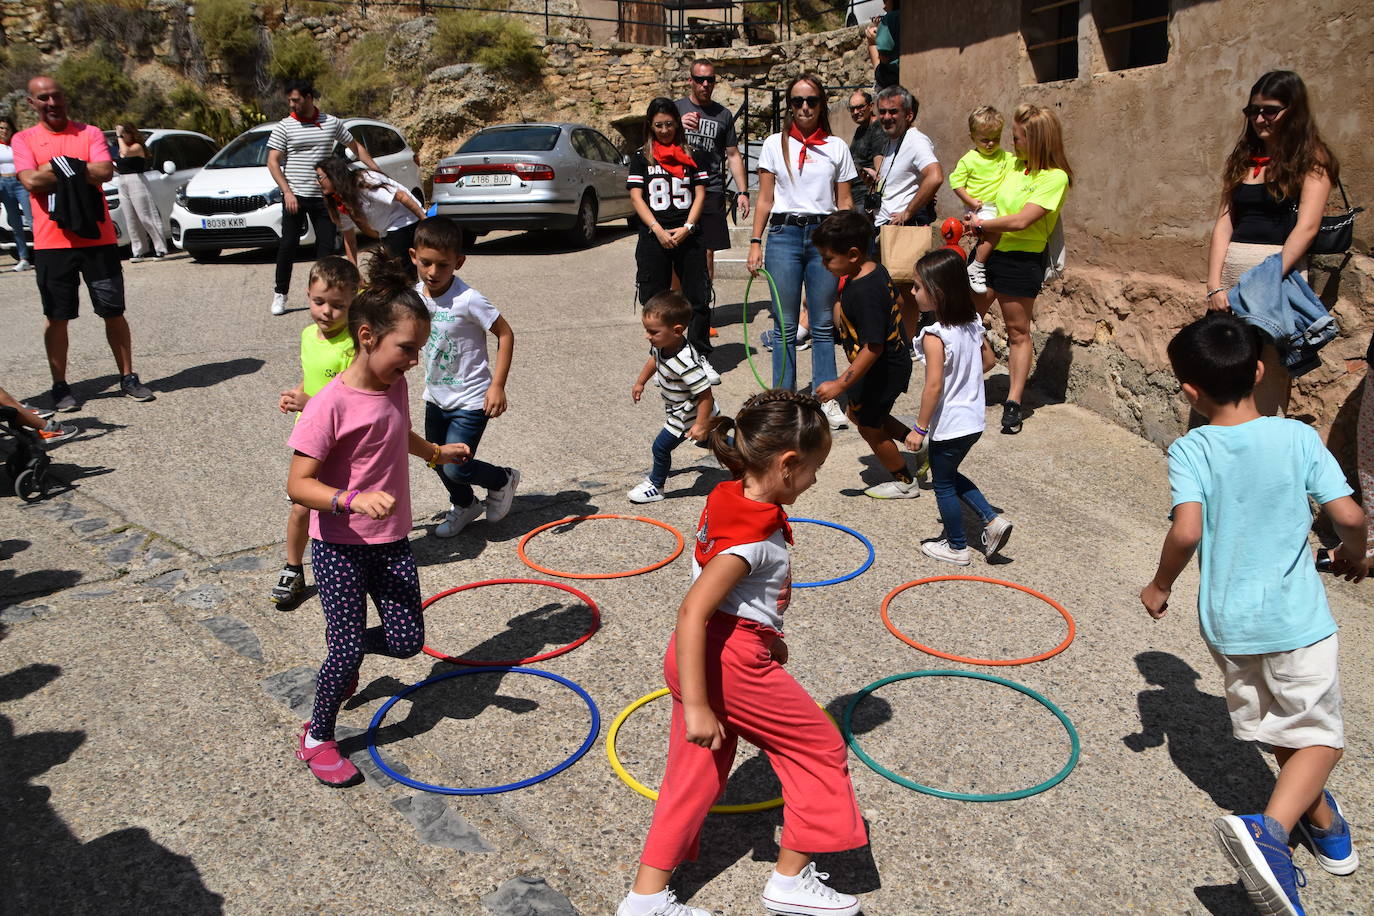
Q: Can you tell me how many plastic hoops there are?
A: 8